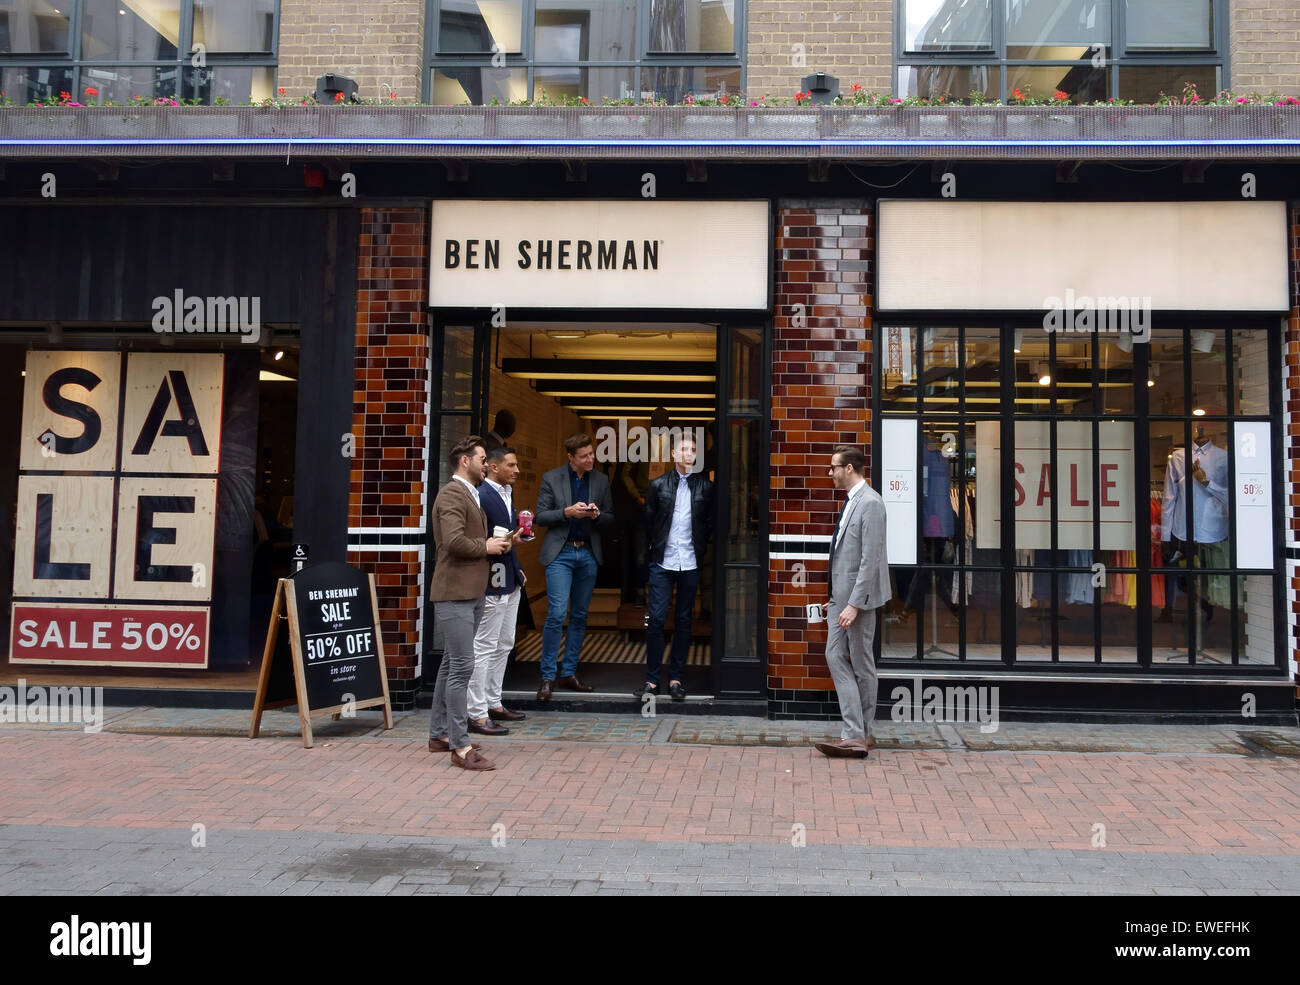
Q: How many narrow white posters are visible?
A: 2